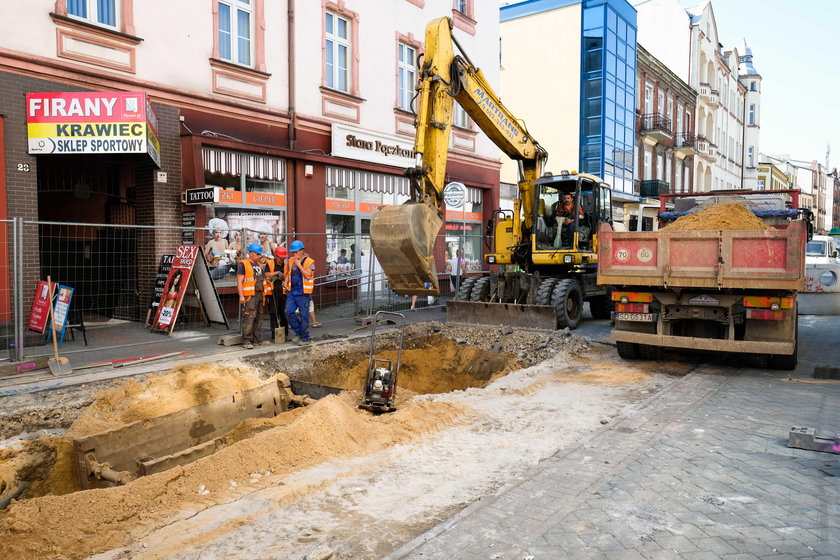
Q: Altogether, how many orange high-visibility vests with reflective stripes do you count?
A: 3